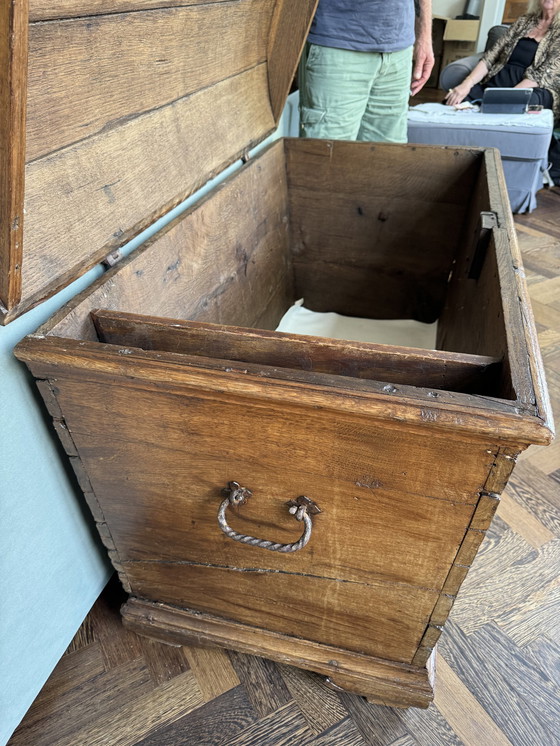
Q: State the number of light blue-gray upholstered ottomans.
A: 1